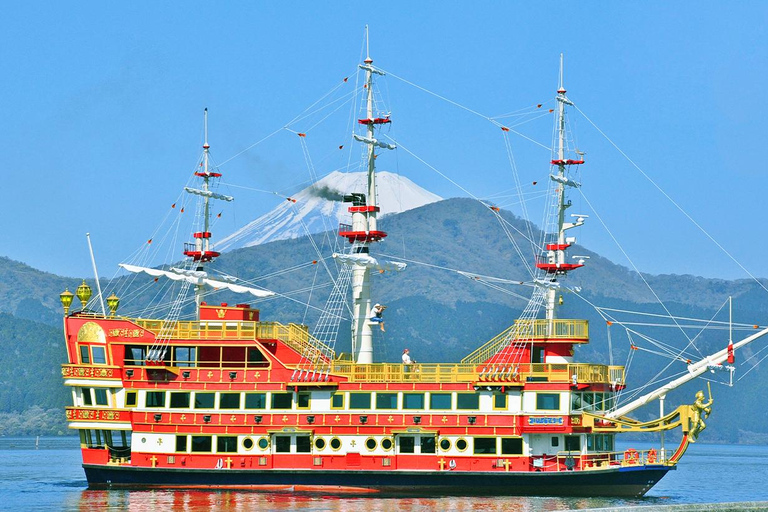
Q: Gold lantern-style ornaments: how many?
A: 3